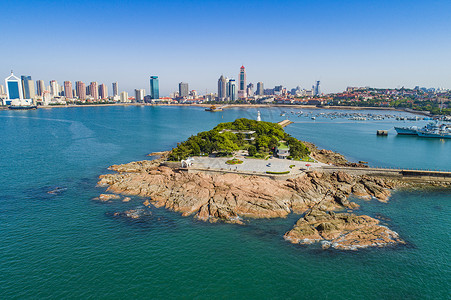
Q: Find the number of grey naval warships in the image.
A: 2